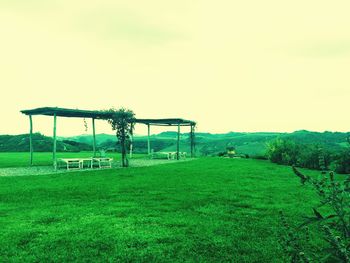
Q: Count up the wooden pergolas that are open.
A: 2